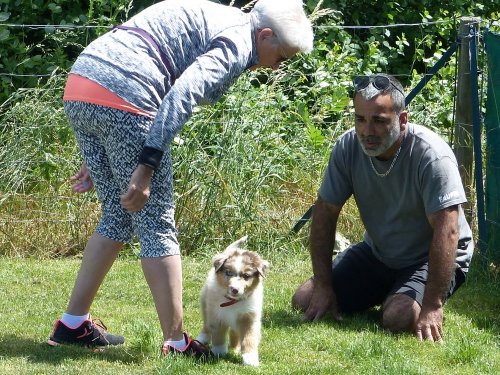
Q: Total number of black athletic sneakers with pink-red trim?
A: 2